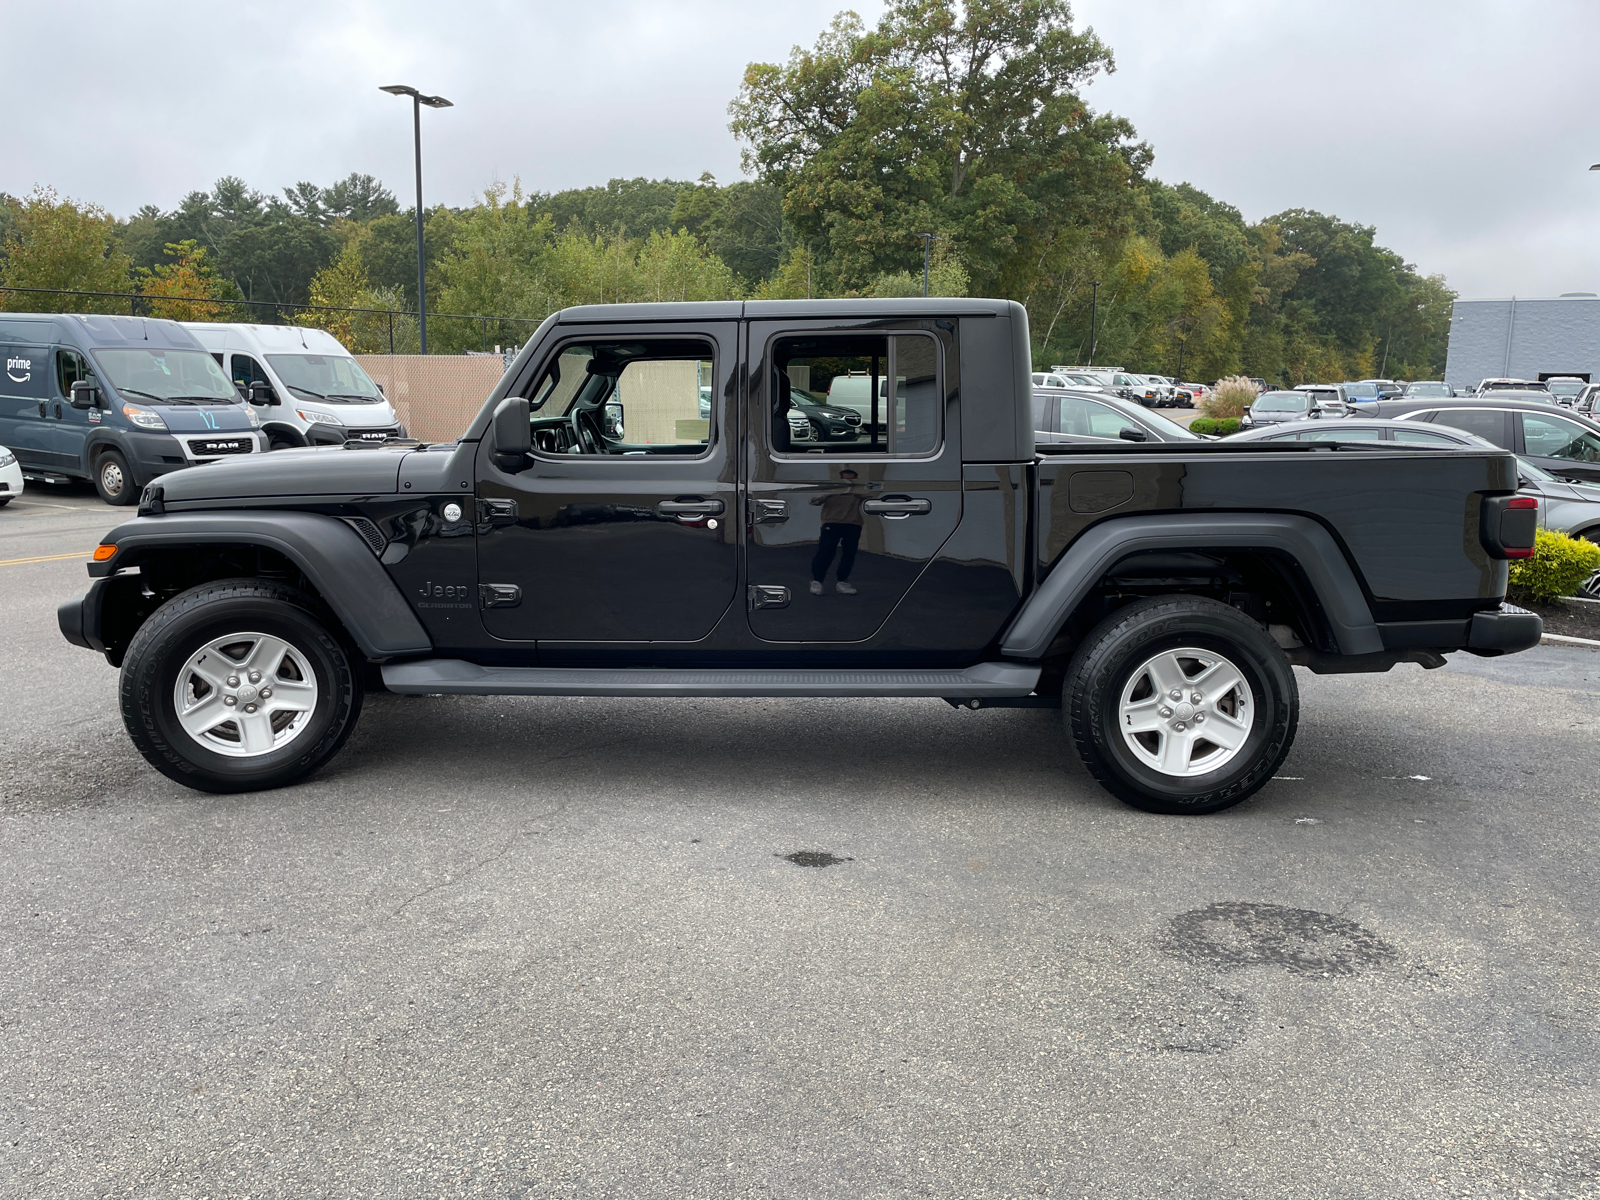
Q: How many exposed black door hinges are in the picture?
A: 4